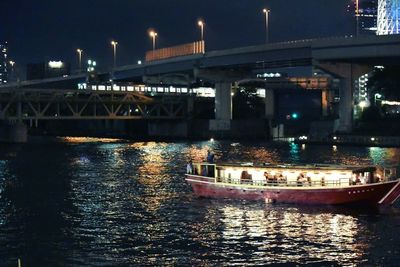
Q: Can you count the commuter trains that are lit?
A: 1